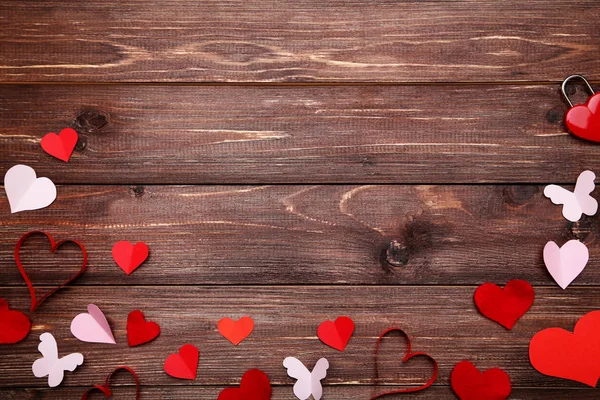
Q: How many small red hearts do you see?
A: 6